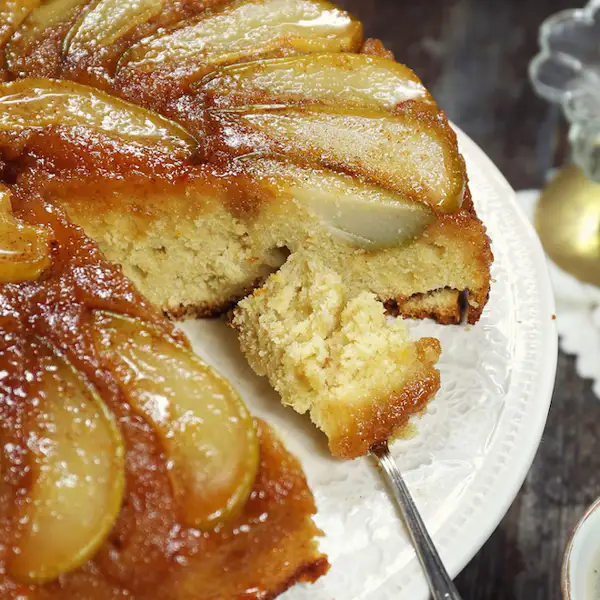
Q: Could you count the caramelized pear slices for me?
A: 11